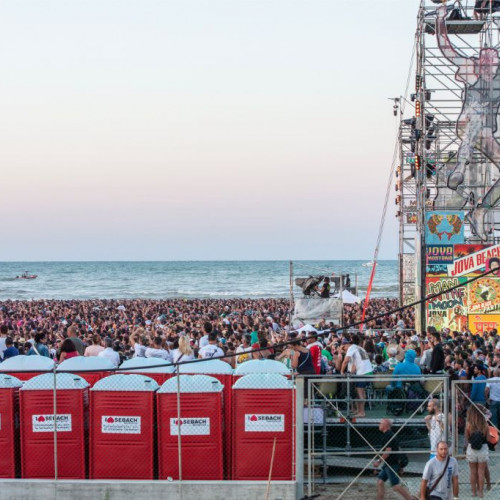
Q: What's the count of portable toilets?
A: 10